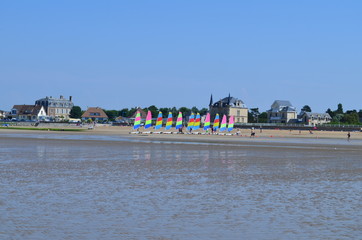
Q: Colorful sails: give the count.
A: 11